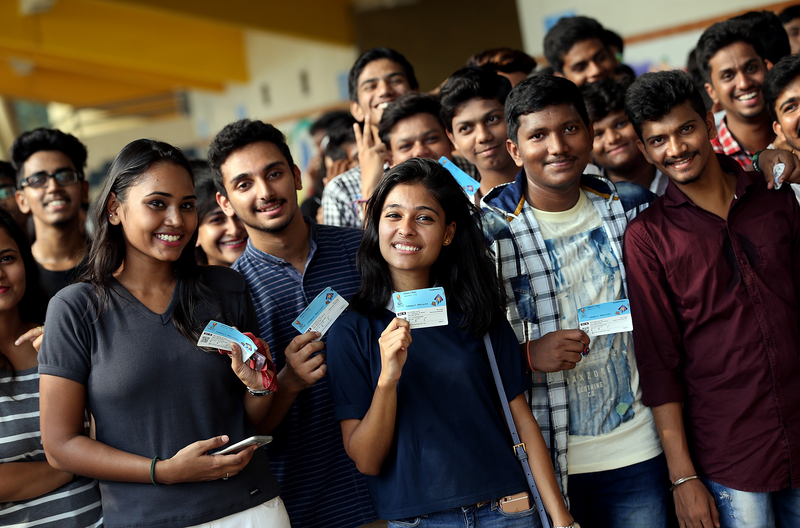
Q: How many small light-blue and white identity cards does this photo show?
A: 5